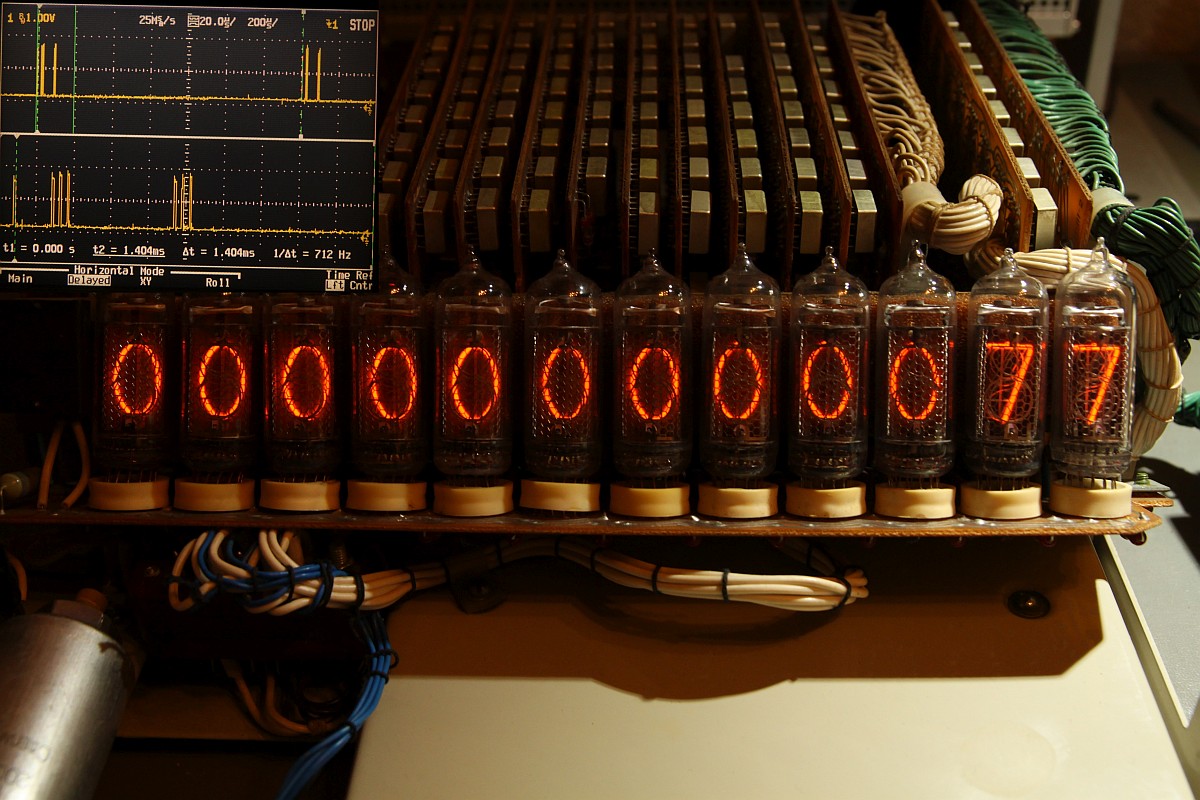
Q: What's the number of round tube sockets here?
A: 12